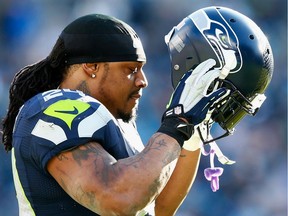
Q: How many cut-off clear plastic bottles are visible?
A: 0